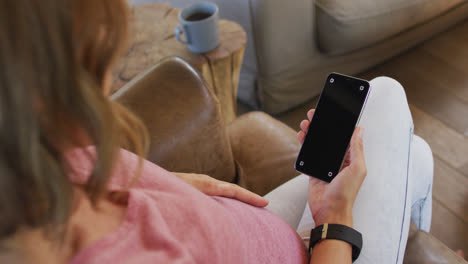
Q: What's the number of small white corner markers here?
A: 4